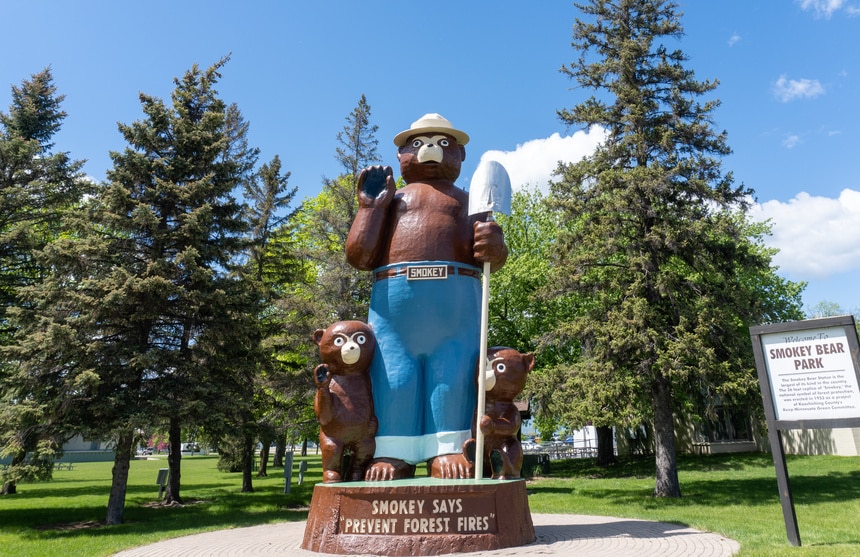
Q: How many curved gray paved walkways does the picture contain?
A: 1